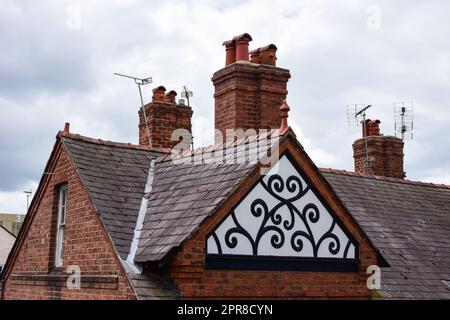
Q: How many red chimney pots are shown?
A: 8